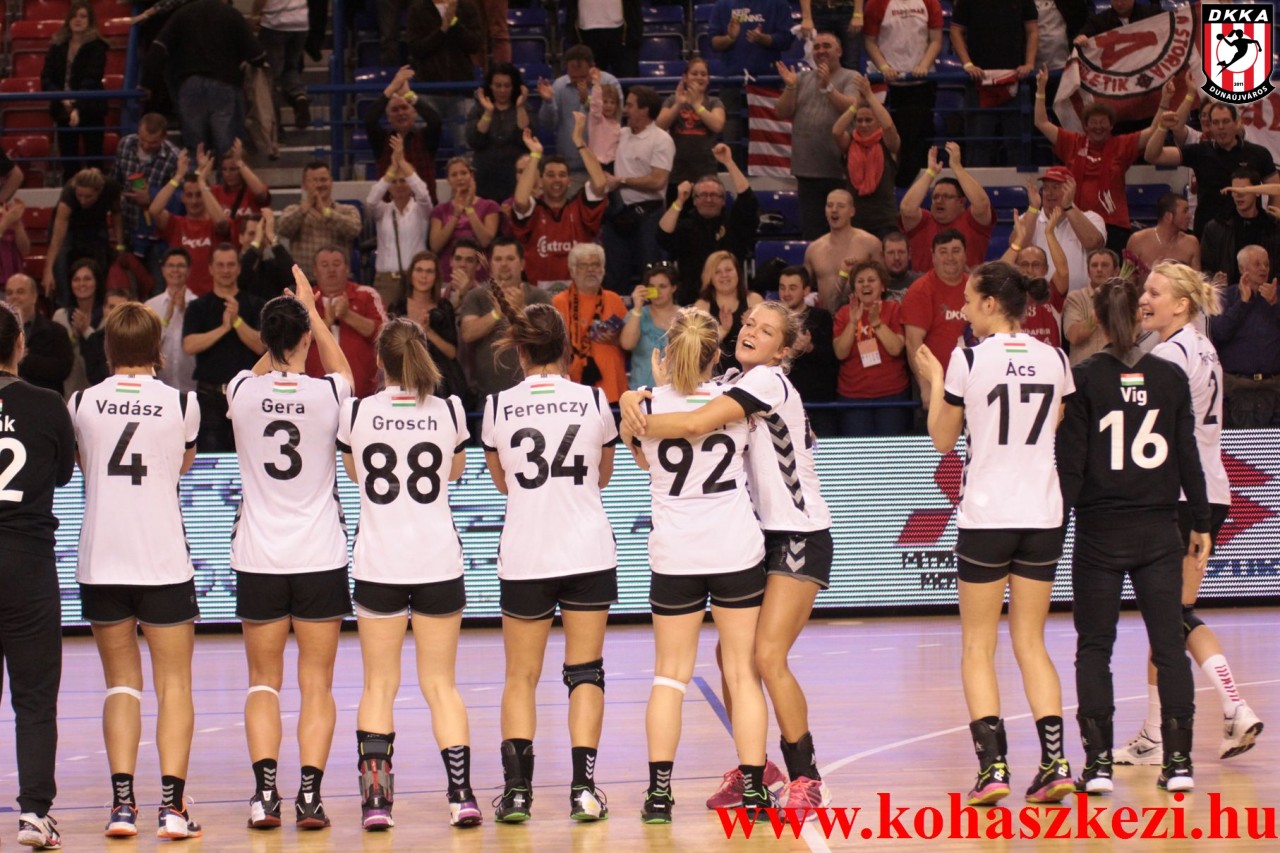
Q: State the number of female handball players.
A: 10